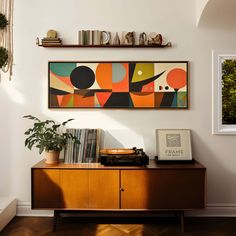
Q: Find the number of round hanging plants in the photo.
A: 2